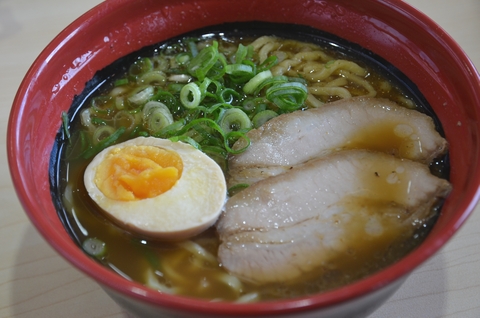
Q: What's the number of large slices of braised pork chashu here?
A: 2